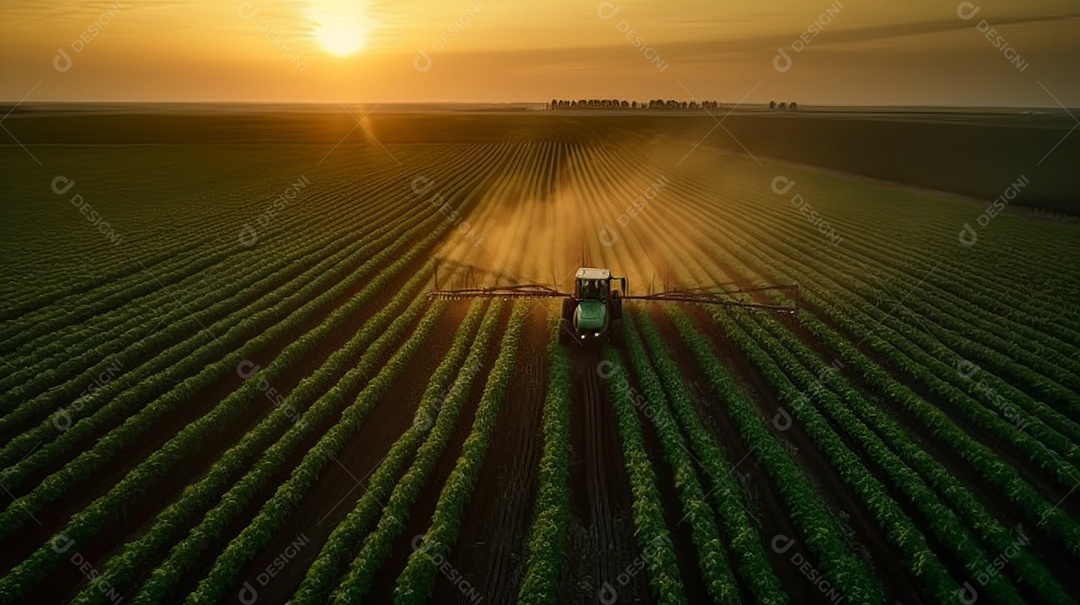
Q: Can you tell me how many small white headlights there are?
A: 2